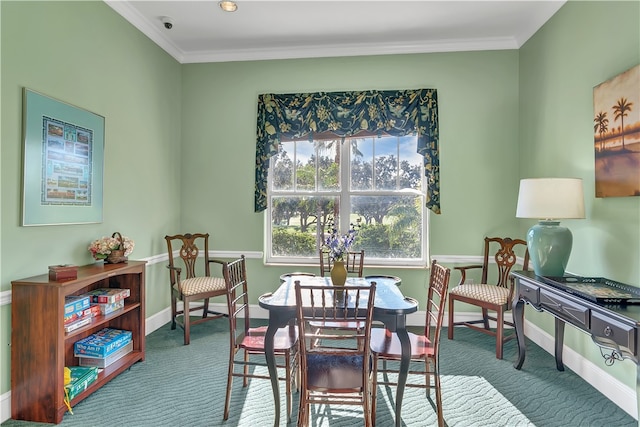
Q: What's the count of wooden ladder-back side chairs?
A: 4